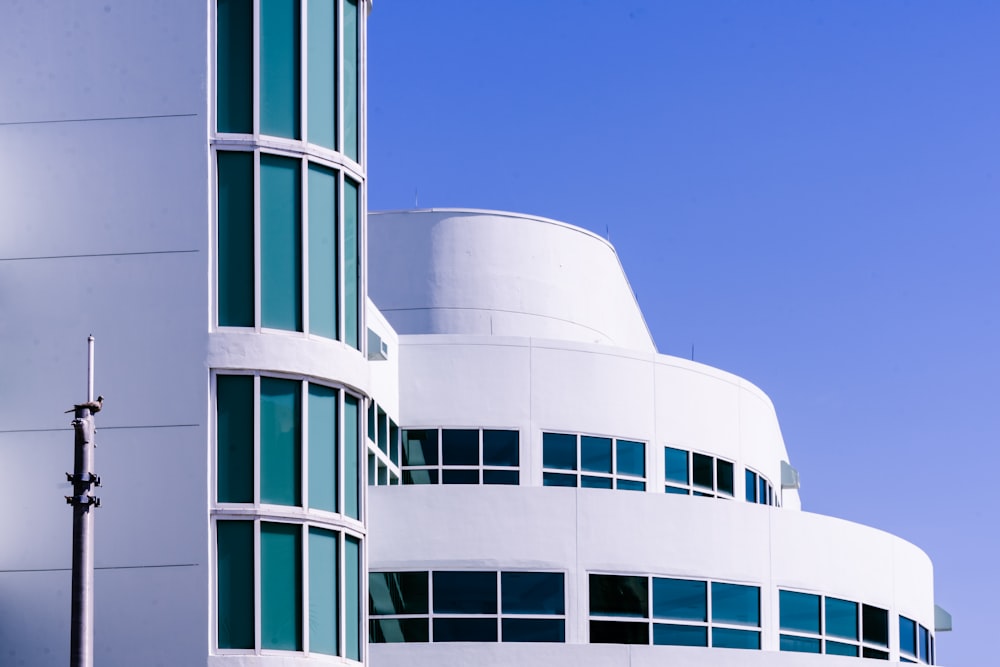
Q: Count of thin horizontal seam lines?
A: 4